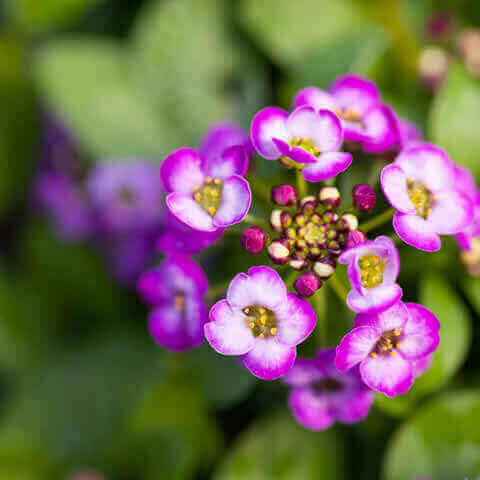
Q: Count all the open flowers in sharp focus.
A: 6